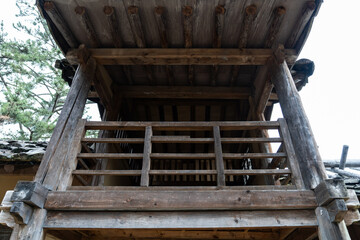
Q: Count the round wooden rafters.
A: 10